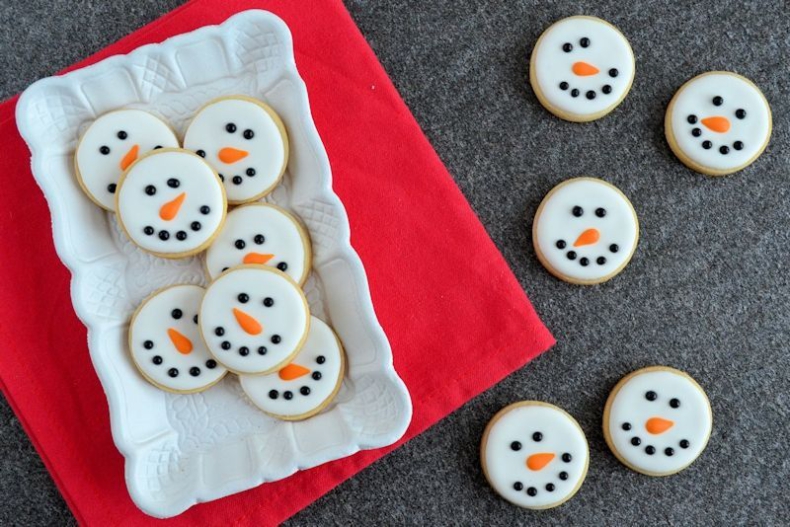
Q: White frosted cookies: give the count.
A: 12